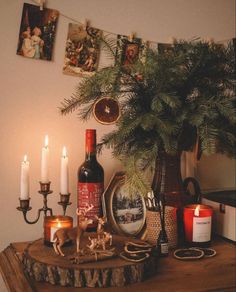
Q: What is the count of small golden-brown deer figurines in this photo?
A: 3